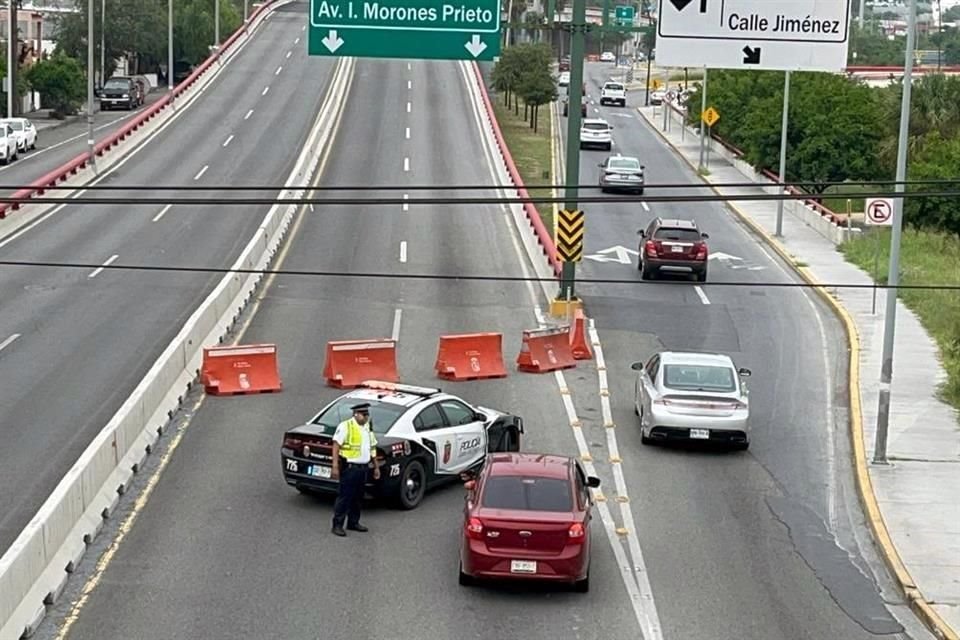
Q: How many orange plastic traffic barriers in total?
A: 5